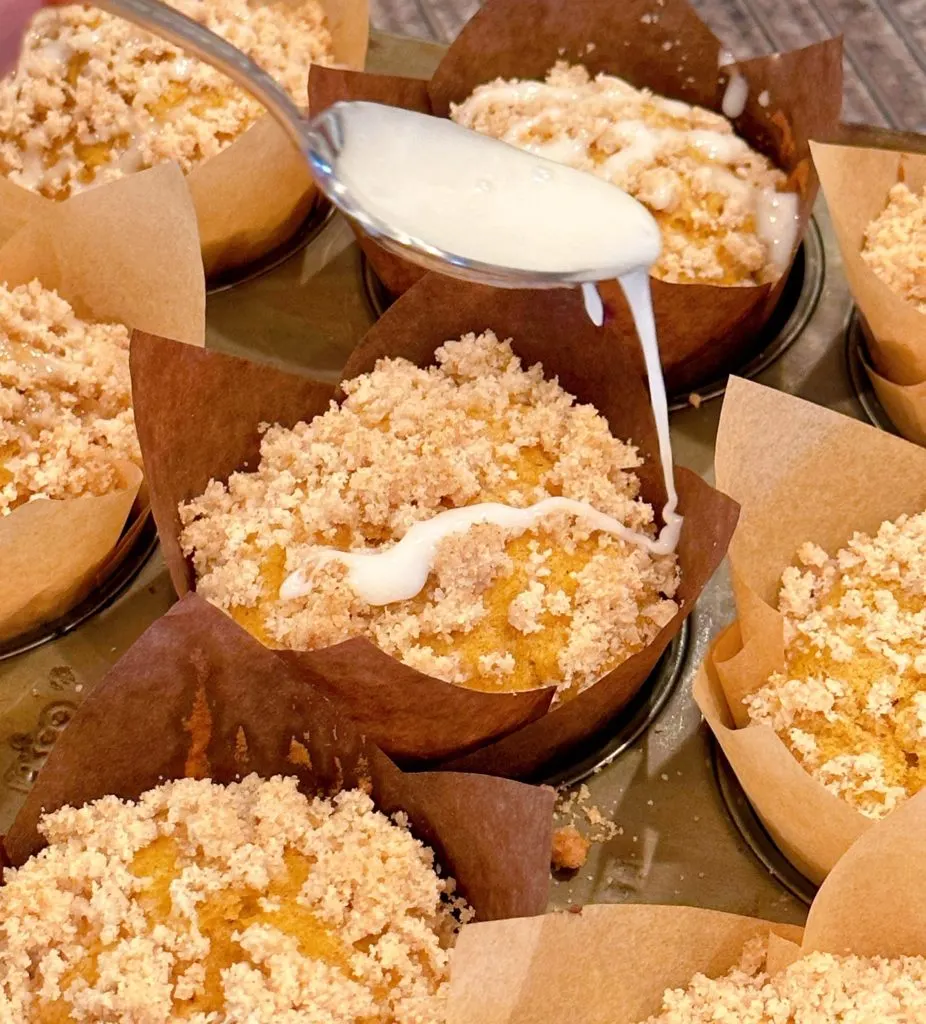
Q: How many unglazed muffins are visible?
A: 4